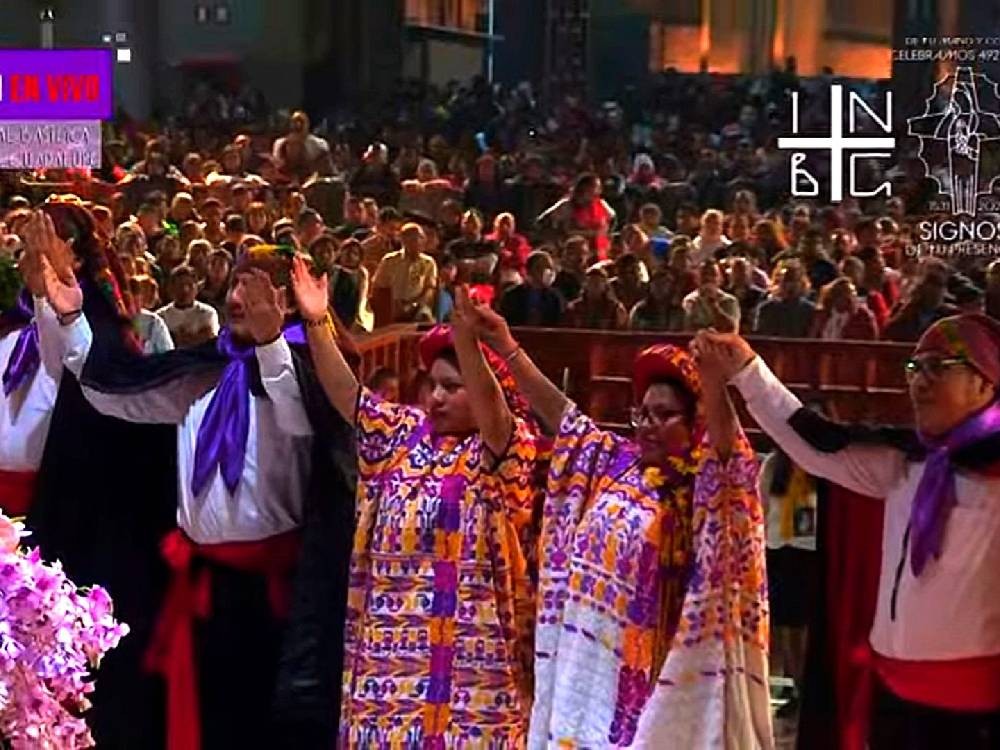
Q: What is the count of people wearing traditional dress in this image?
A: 5